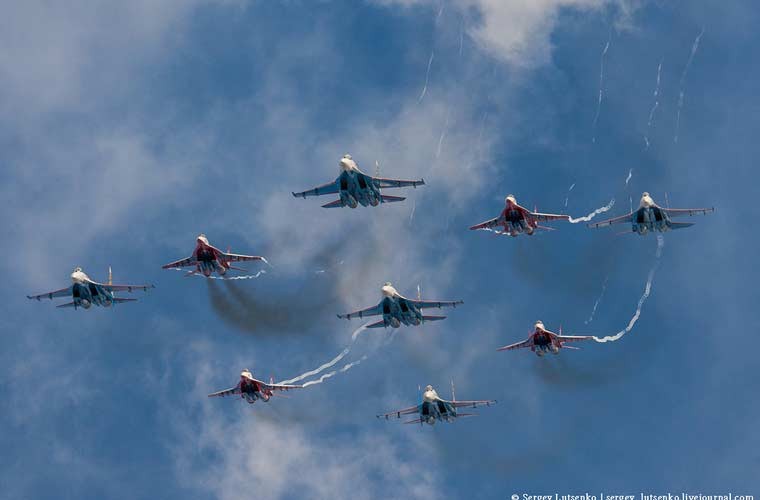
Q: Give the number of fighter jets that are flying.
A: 9